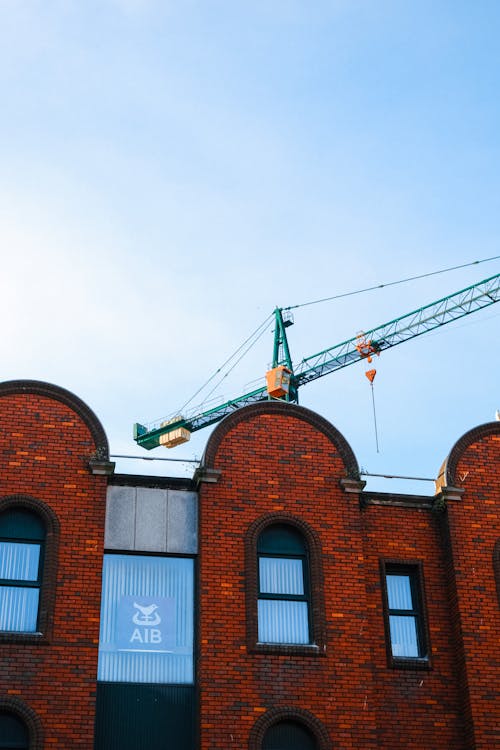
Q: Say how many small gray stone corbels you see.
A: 4